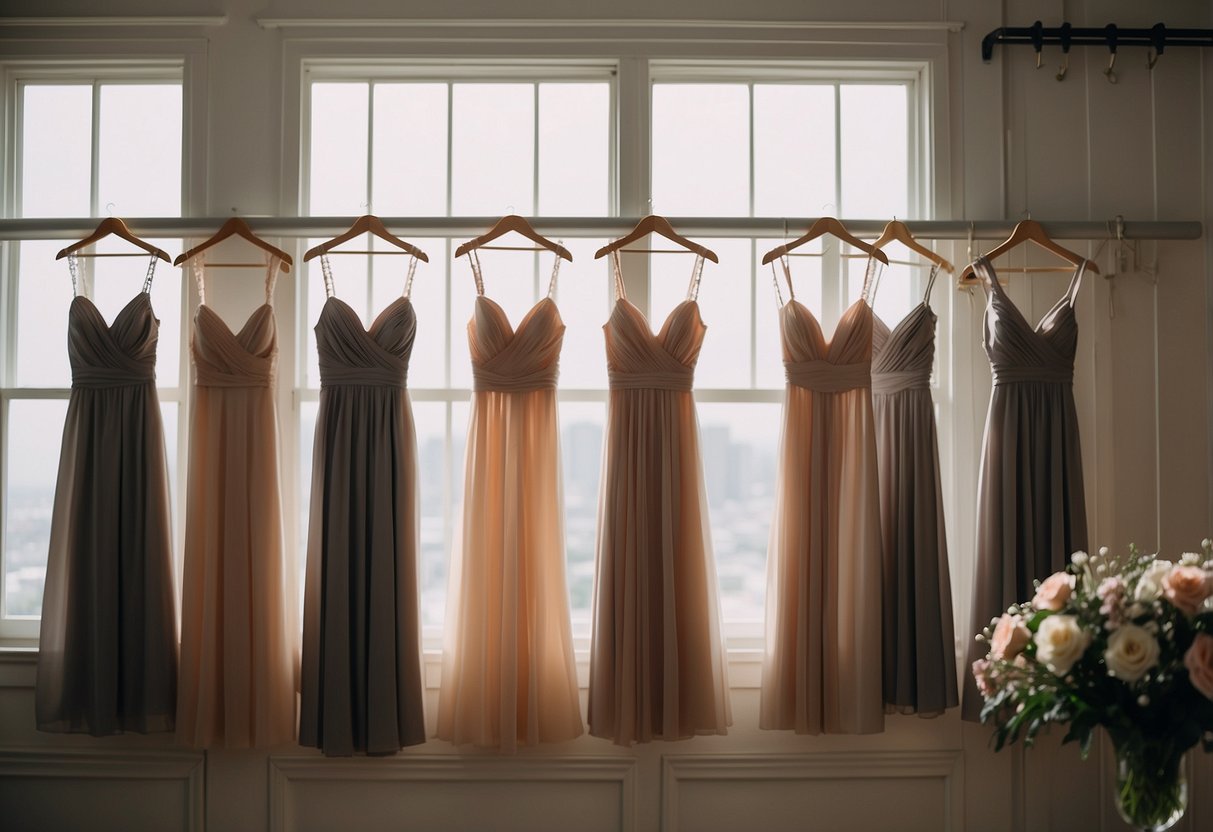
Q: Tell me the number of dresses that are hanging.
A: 8